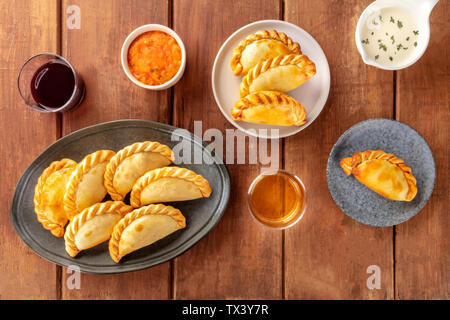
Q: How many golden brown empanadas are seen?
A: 10